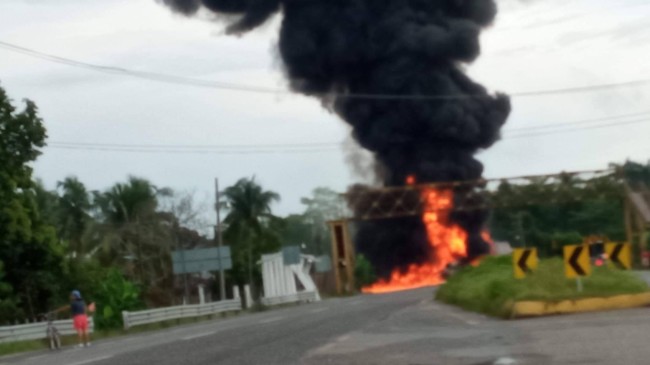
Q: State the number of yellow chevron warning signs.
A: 3